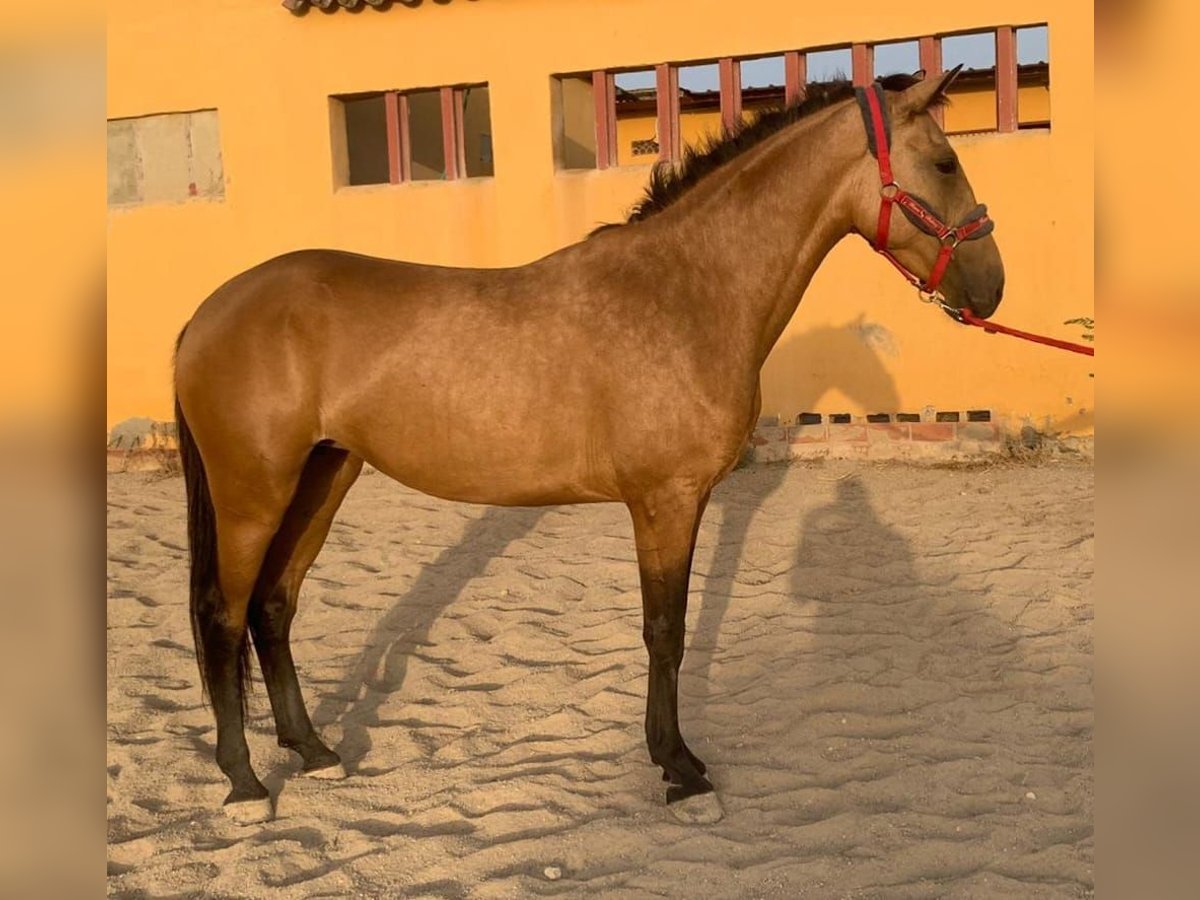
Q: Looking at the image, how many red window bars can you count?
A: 9